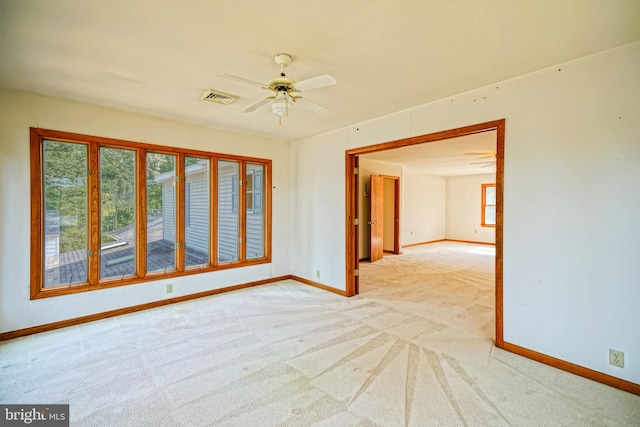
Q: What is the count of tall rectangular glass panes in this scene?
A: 6